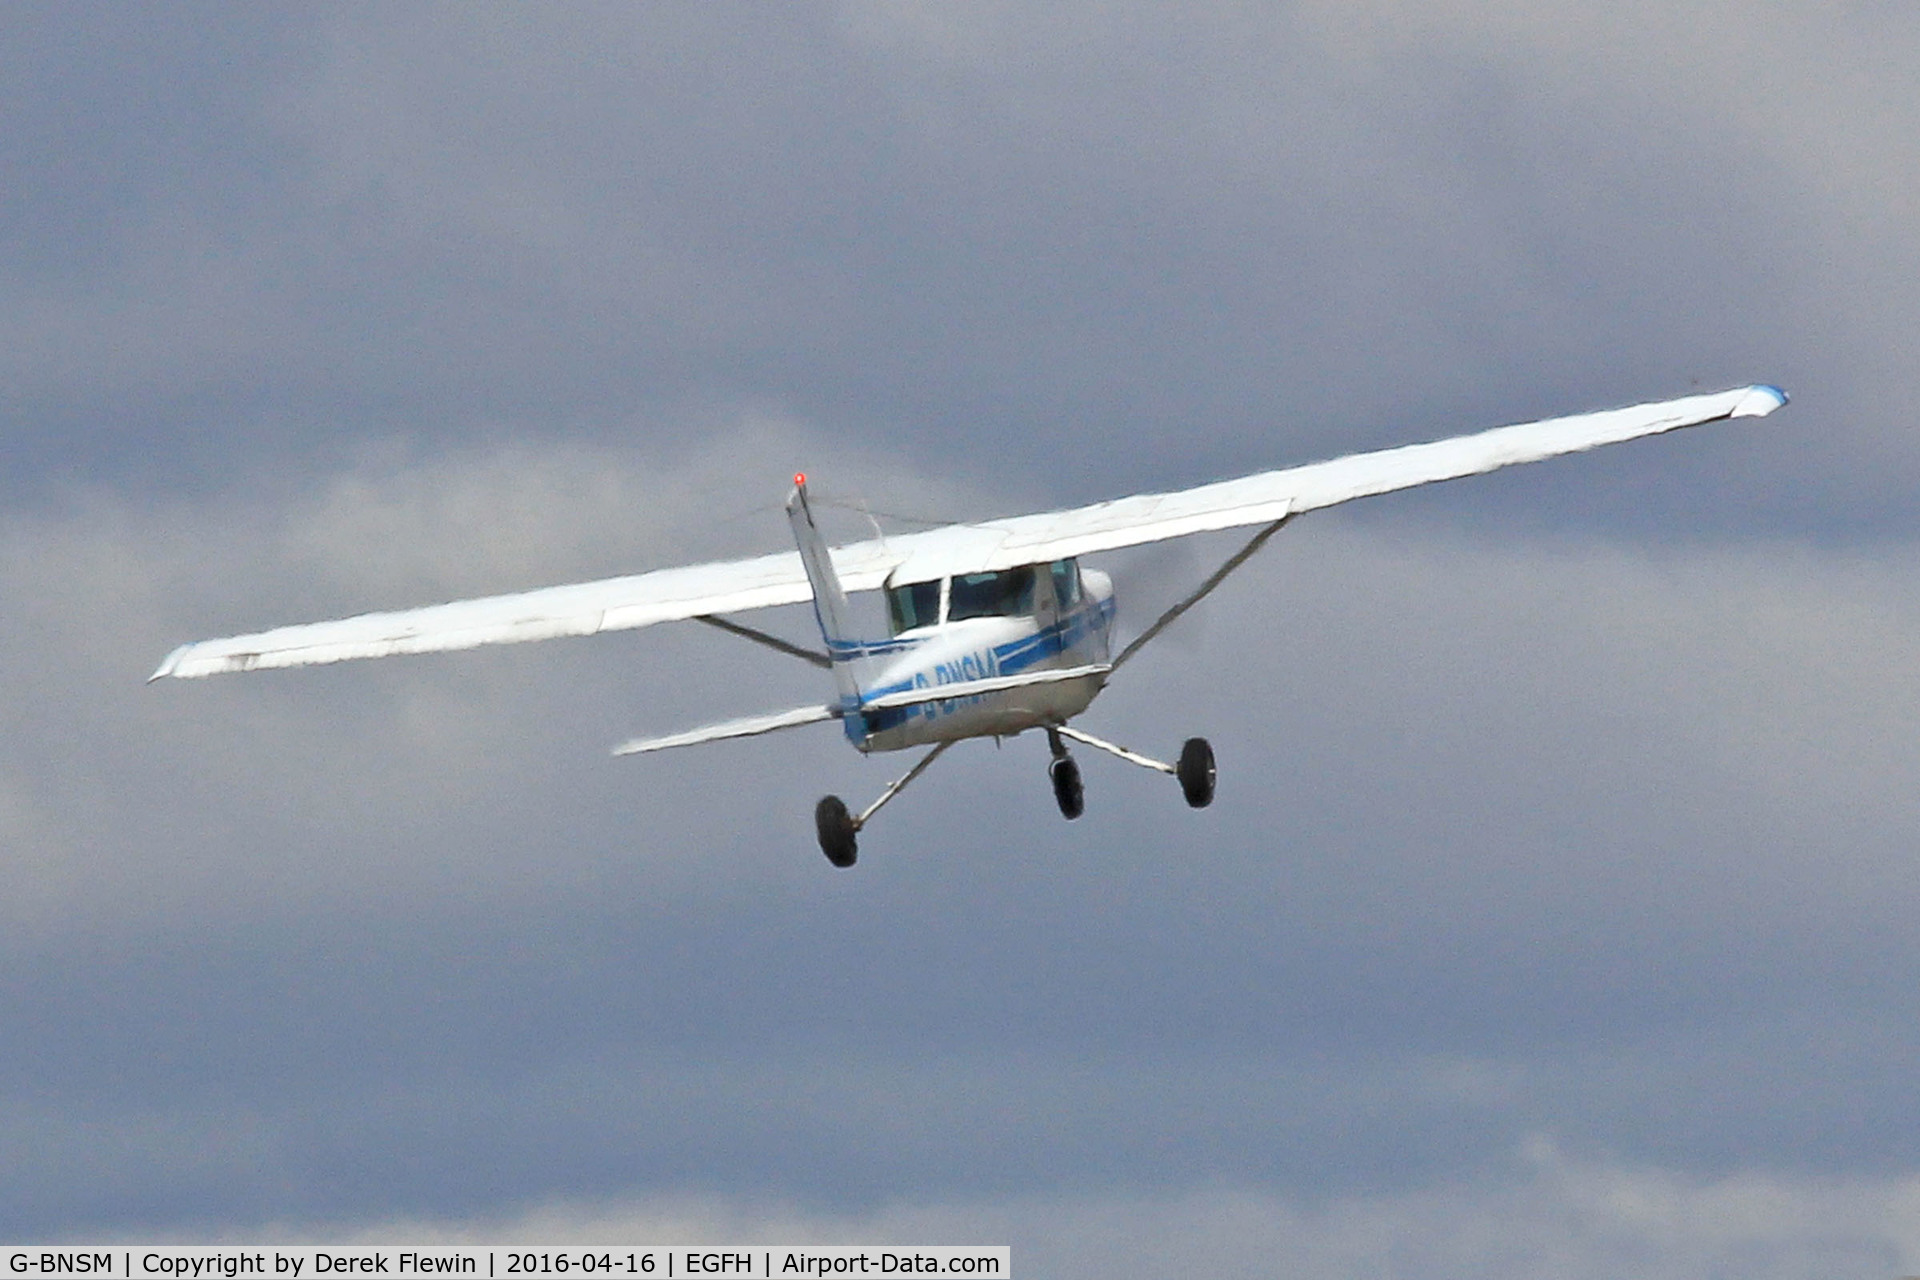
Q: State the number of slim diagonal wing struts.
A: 2